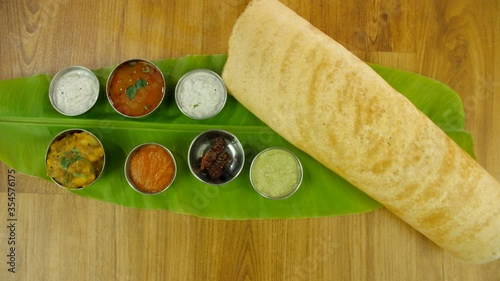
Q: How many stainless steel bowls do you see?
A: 7